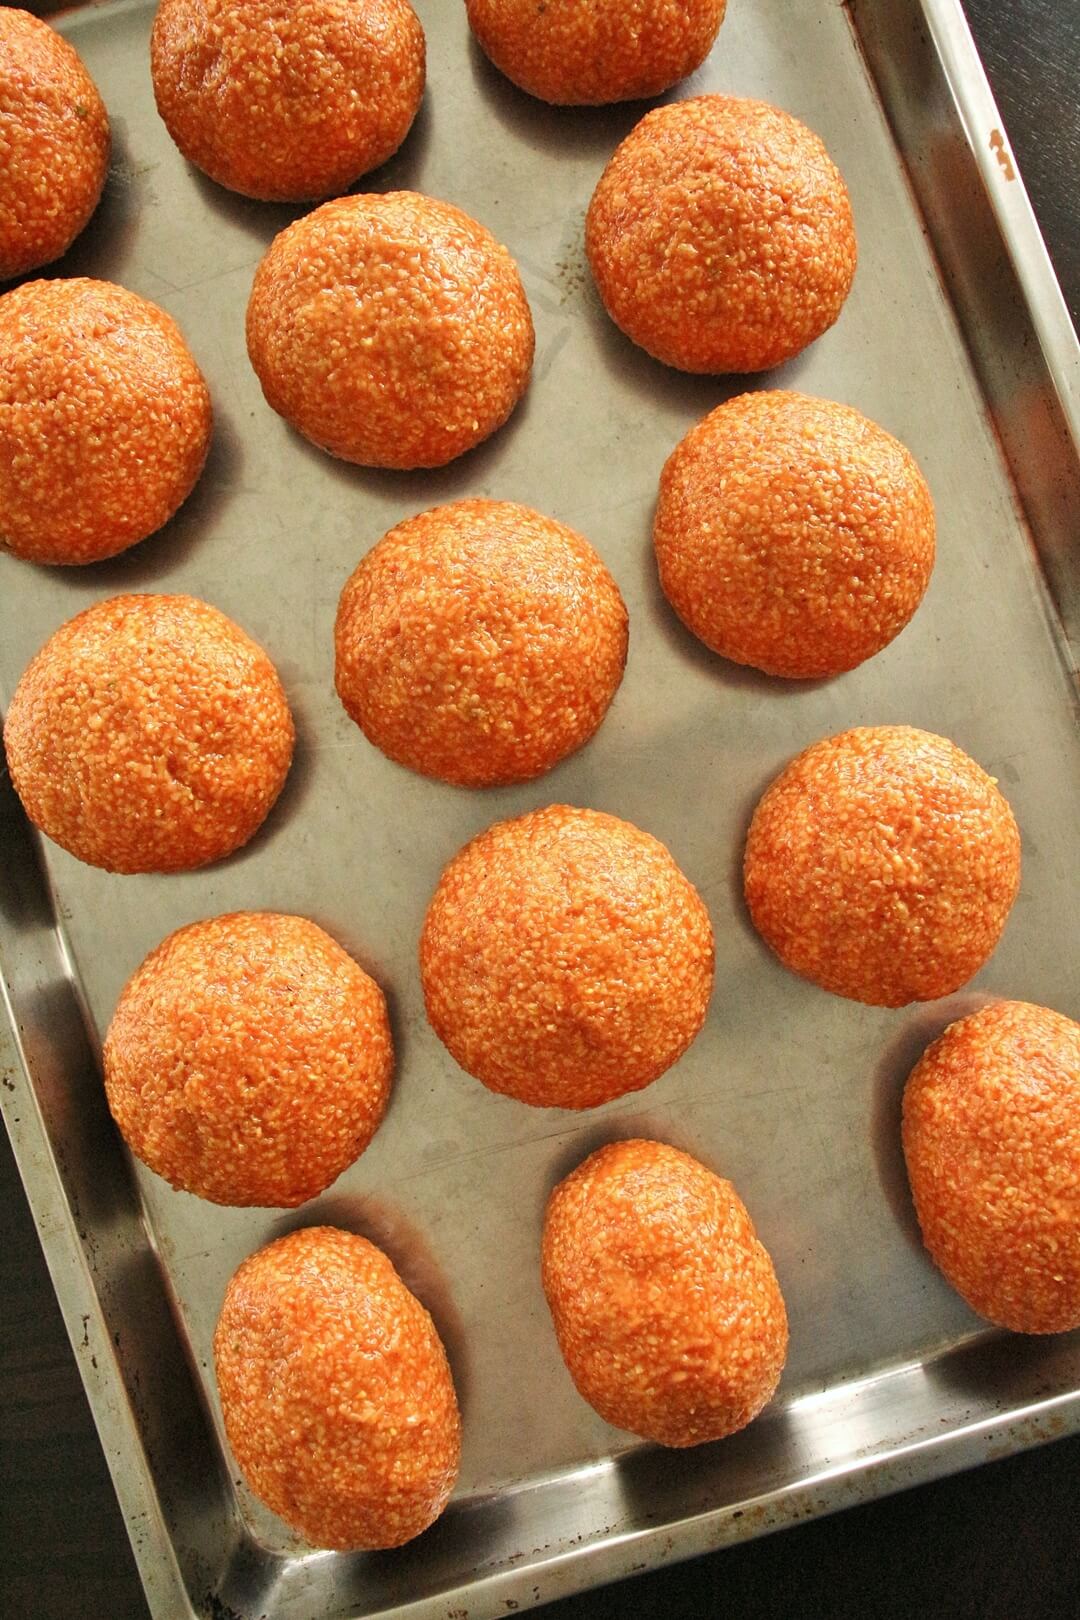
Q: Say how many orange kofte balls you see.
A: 15